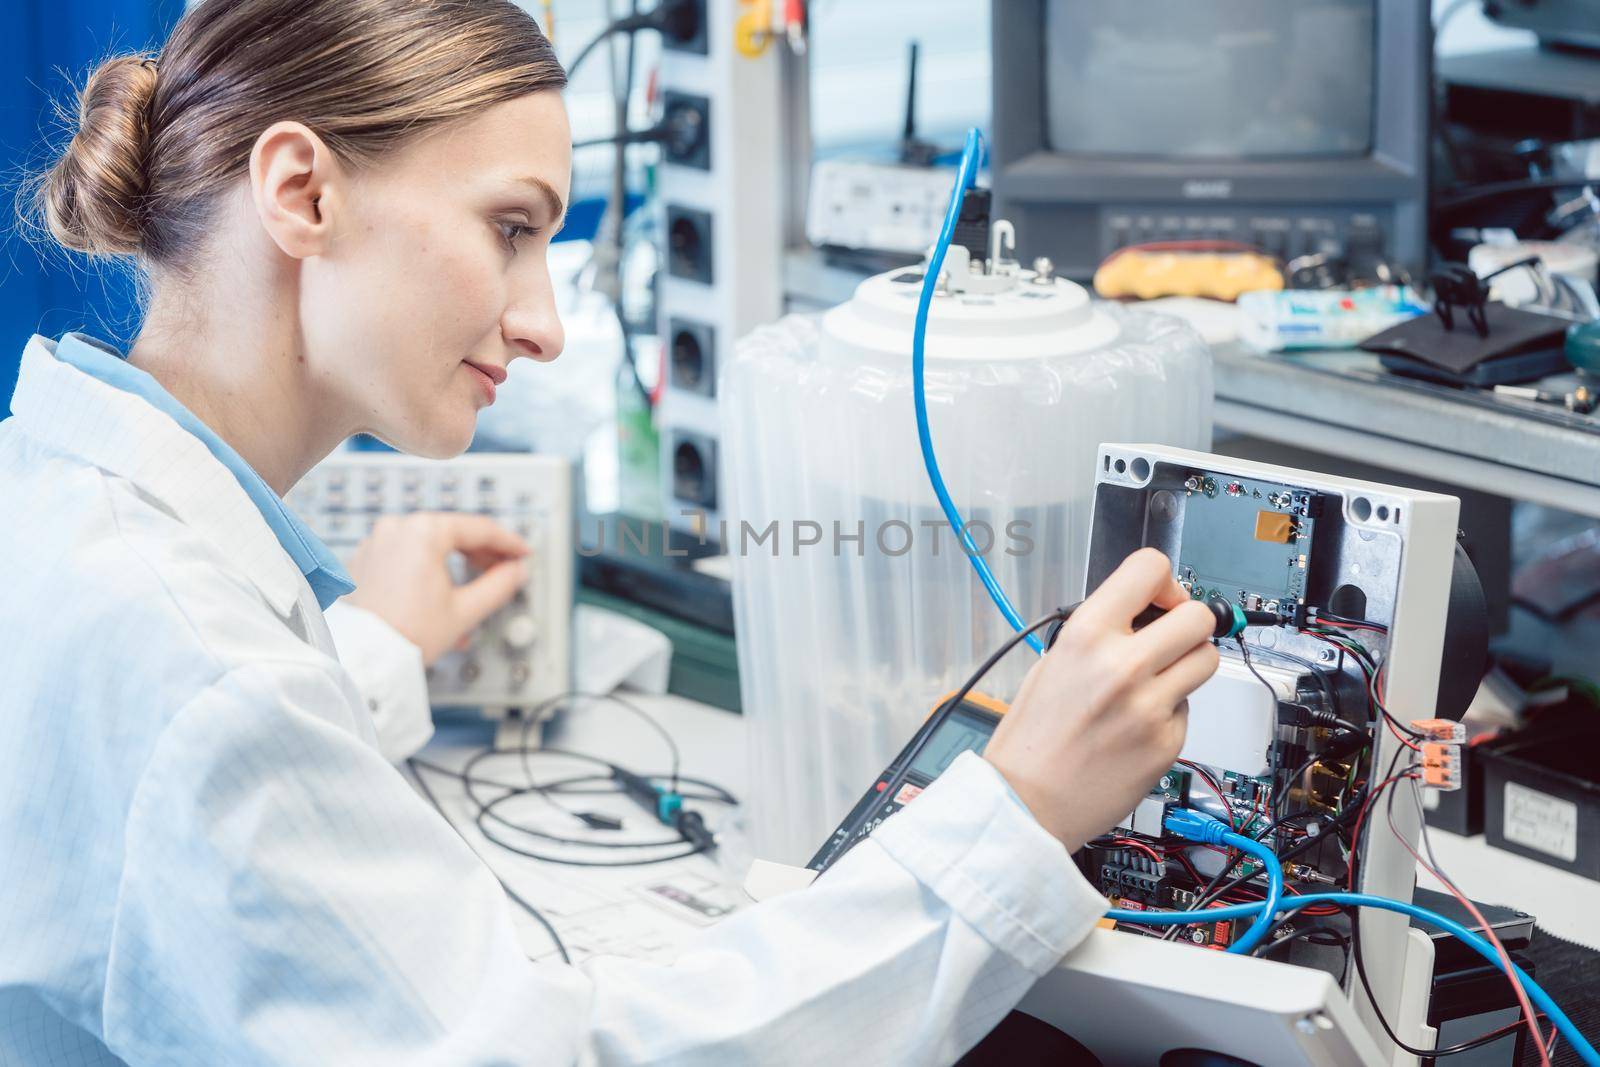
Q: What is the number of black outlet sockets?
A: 5